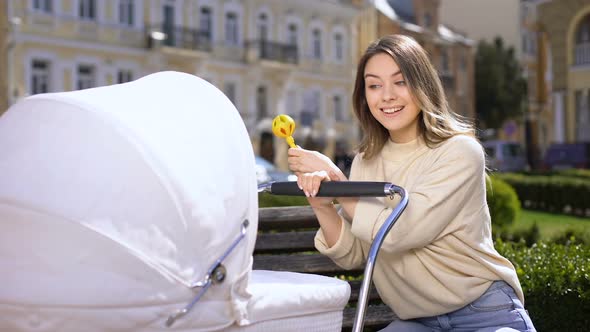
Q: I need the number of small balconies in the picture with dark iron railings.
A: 2